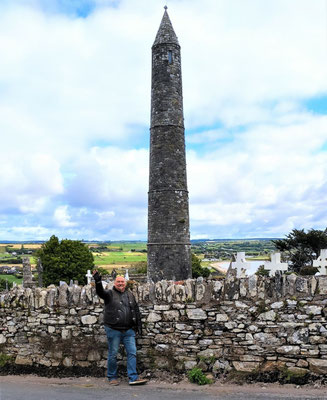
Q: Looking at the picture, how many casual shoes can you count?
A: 2